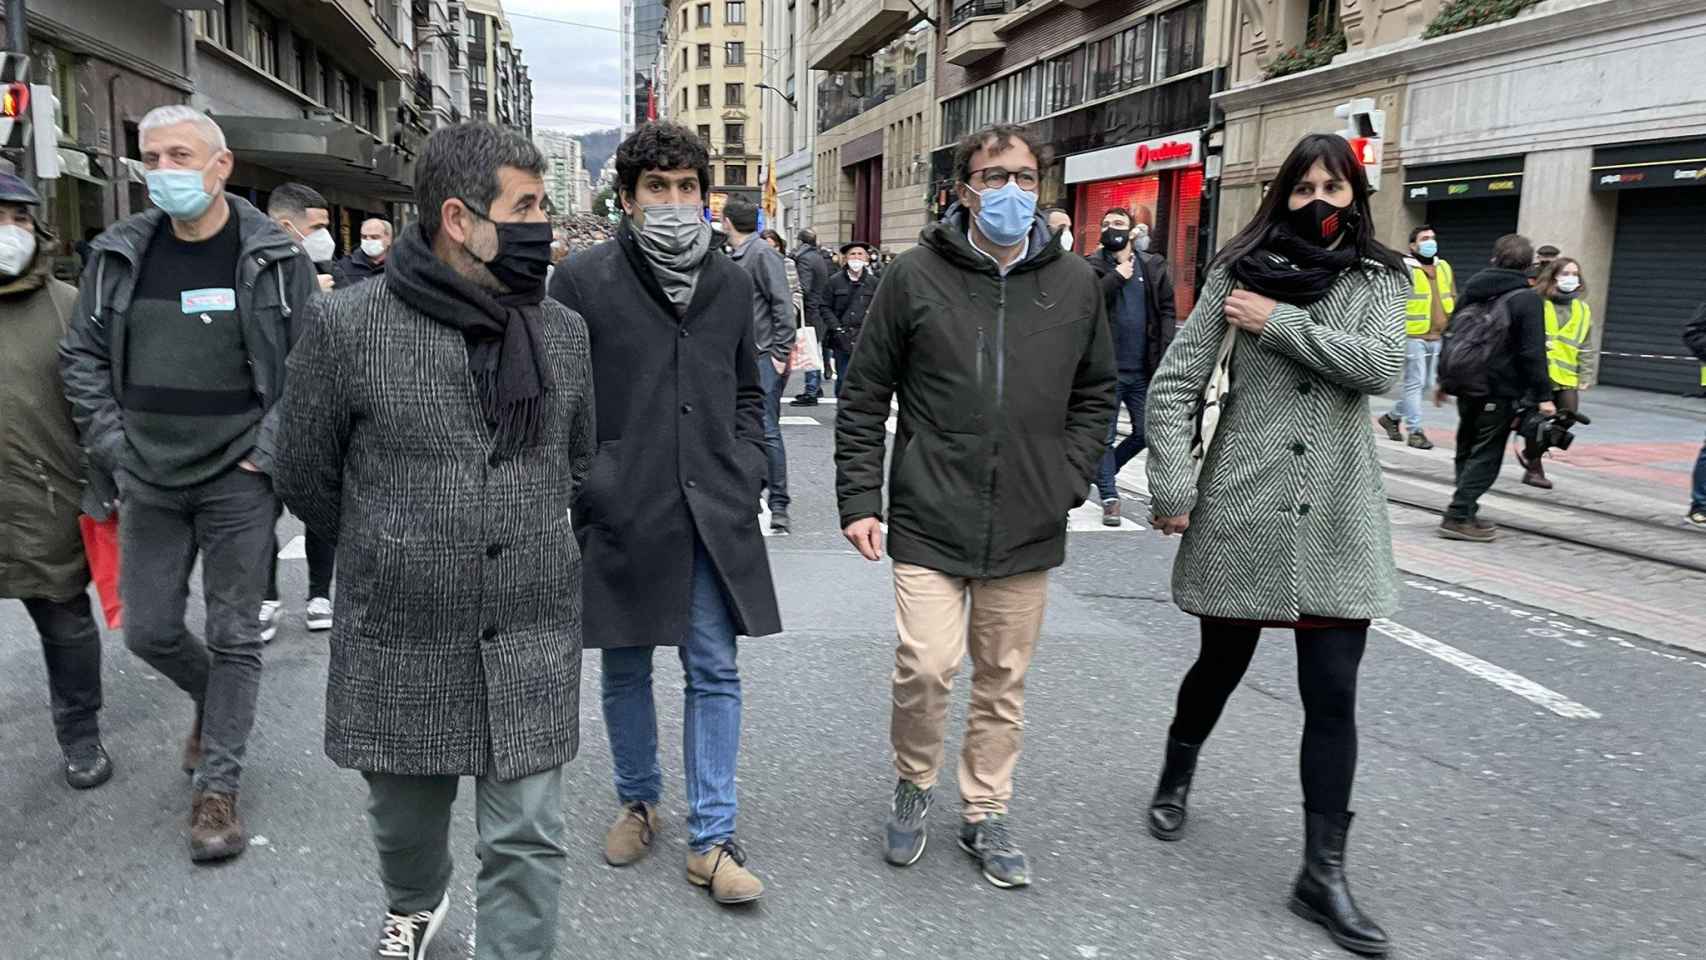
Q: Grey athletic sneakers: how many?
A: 2